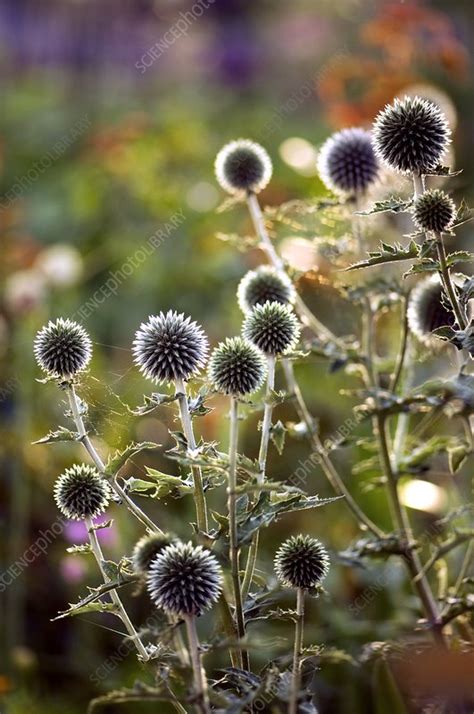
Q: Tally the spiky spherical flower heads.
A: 14